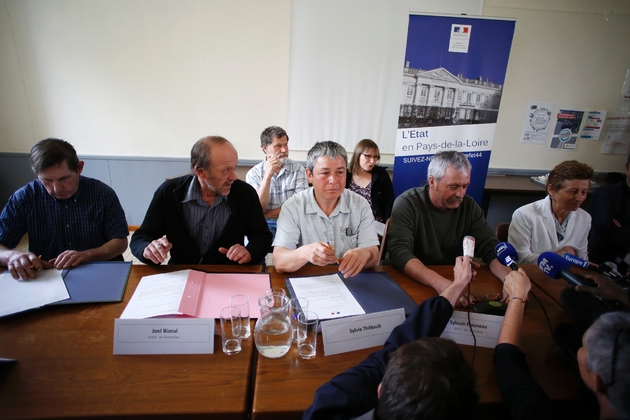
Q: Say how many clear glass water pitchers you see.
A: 1